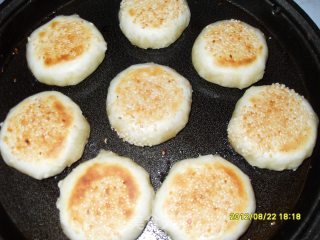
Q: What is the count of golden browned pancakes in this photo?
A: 8